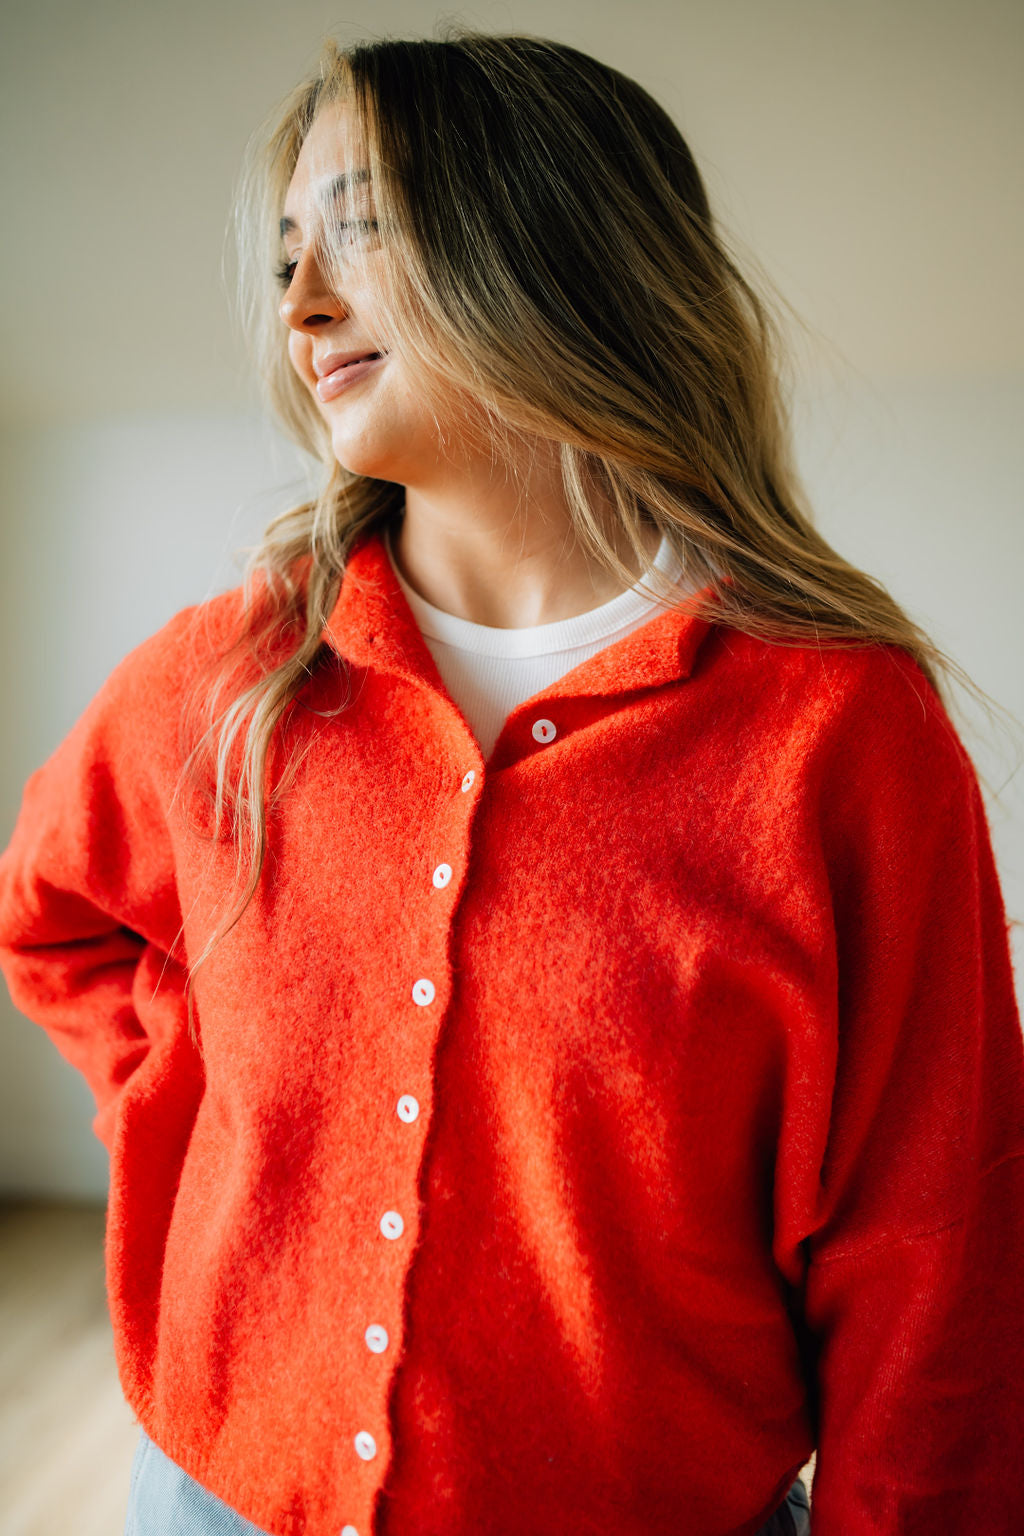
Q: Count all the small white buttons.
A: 9